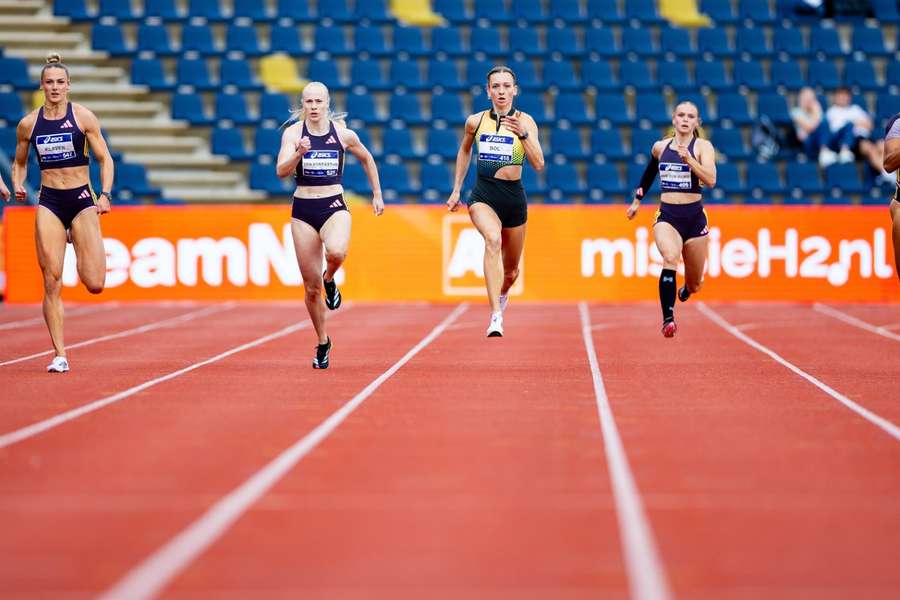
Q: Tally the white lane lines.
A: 7